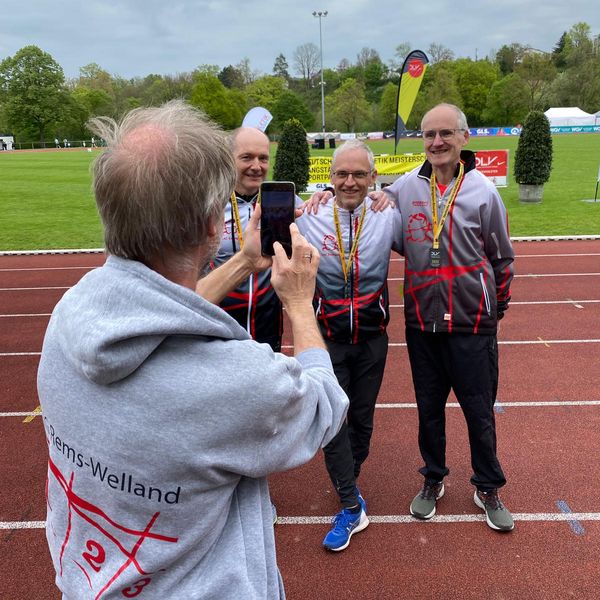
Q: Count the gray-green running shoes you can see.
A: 2